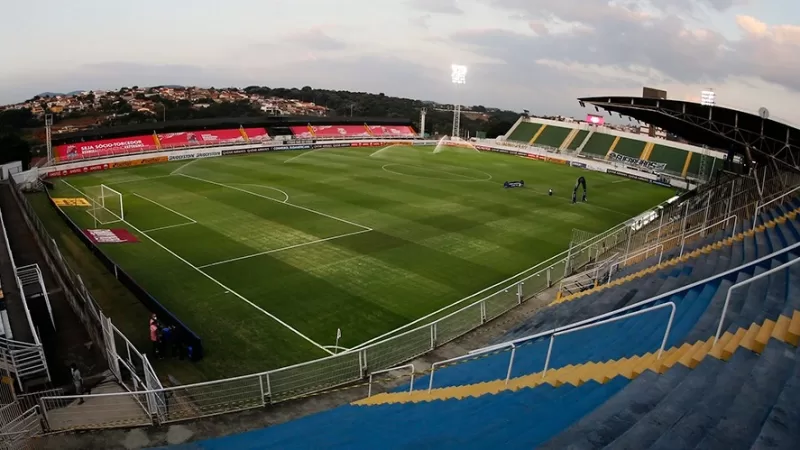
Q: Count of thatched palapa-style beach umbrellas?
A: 0